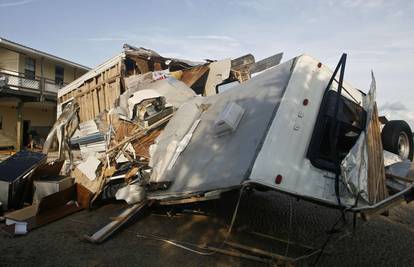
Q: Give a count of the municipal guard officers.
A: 0